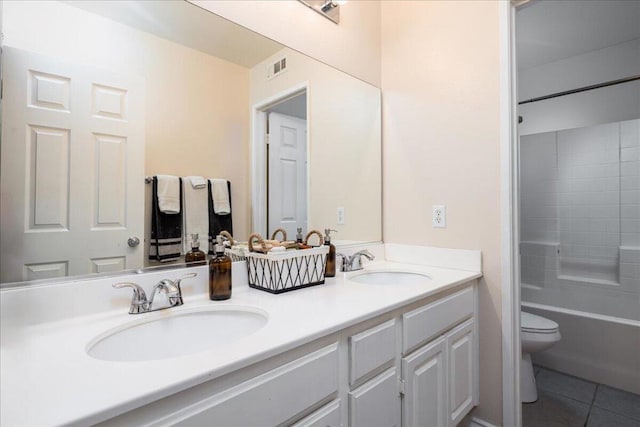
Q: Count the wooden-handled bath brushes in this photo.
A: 0